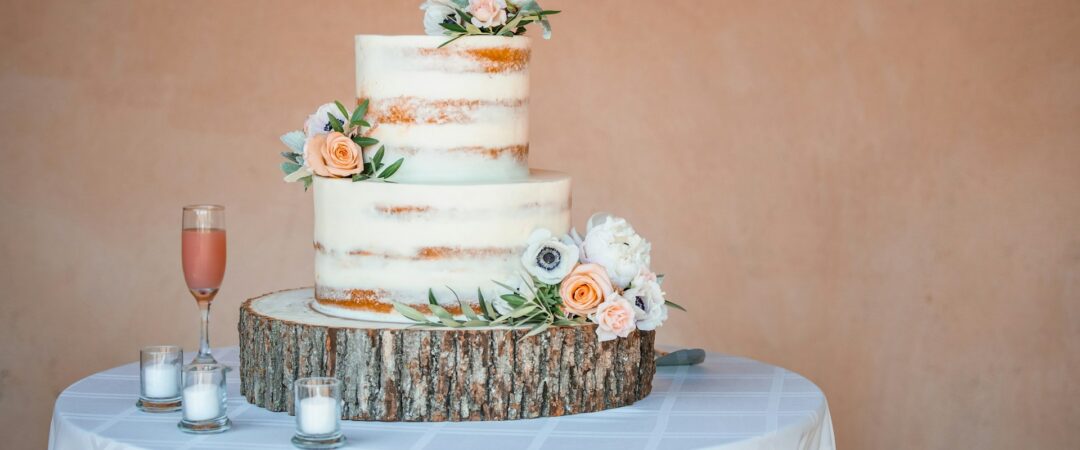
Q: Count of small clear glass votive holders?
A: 3